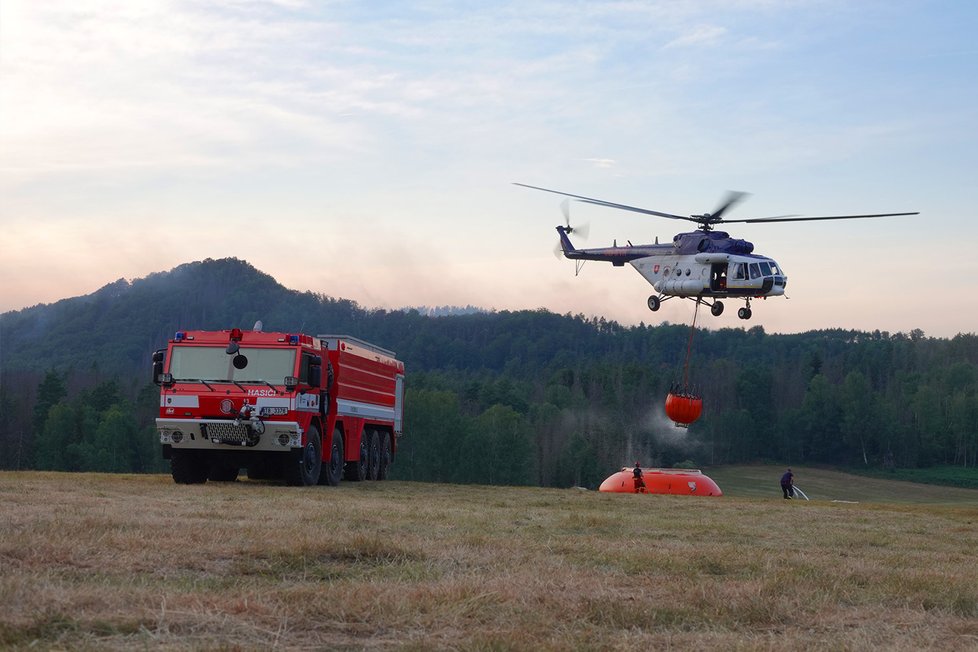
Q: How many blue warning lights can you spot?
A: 2